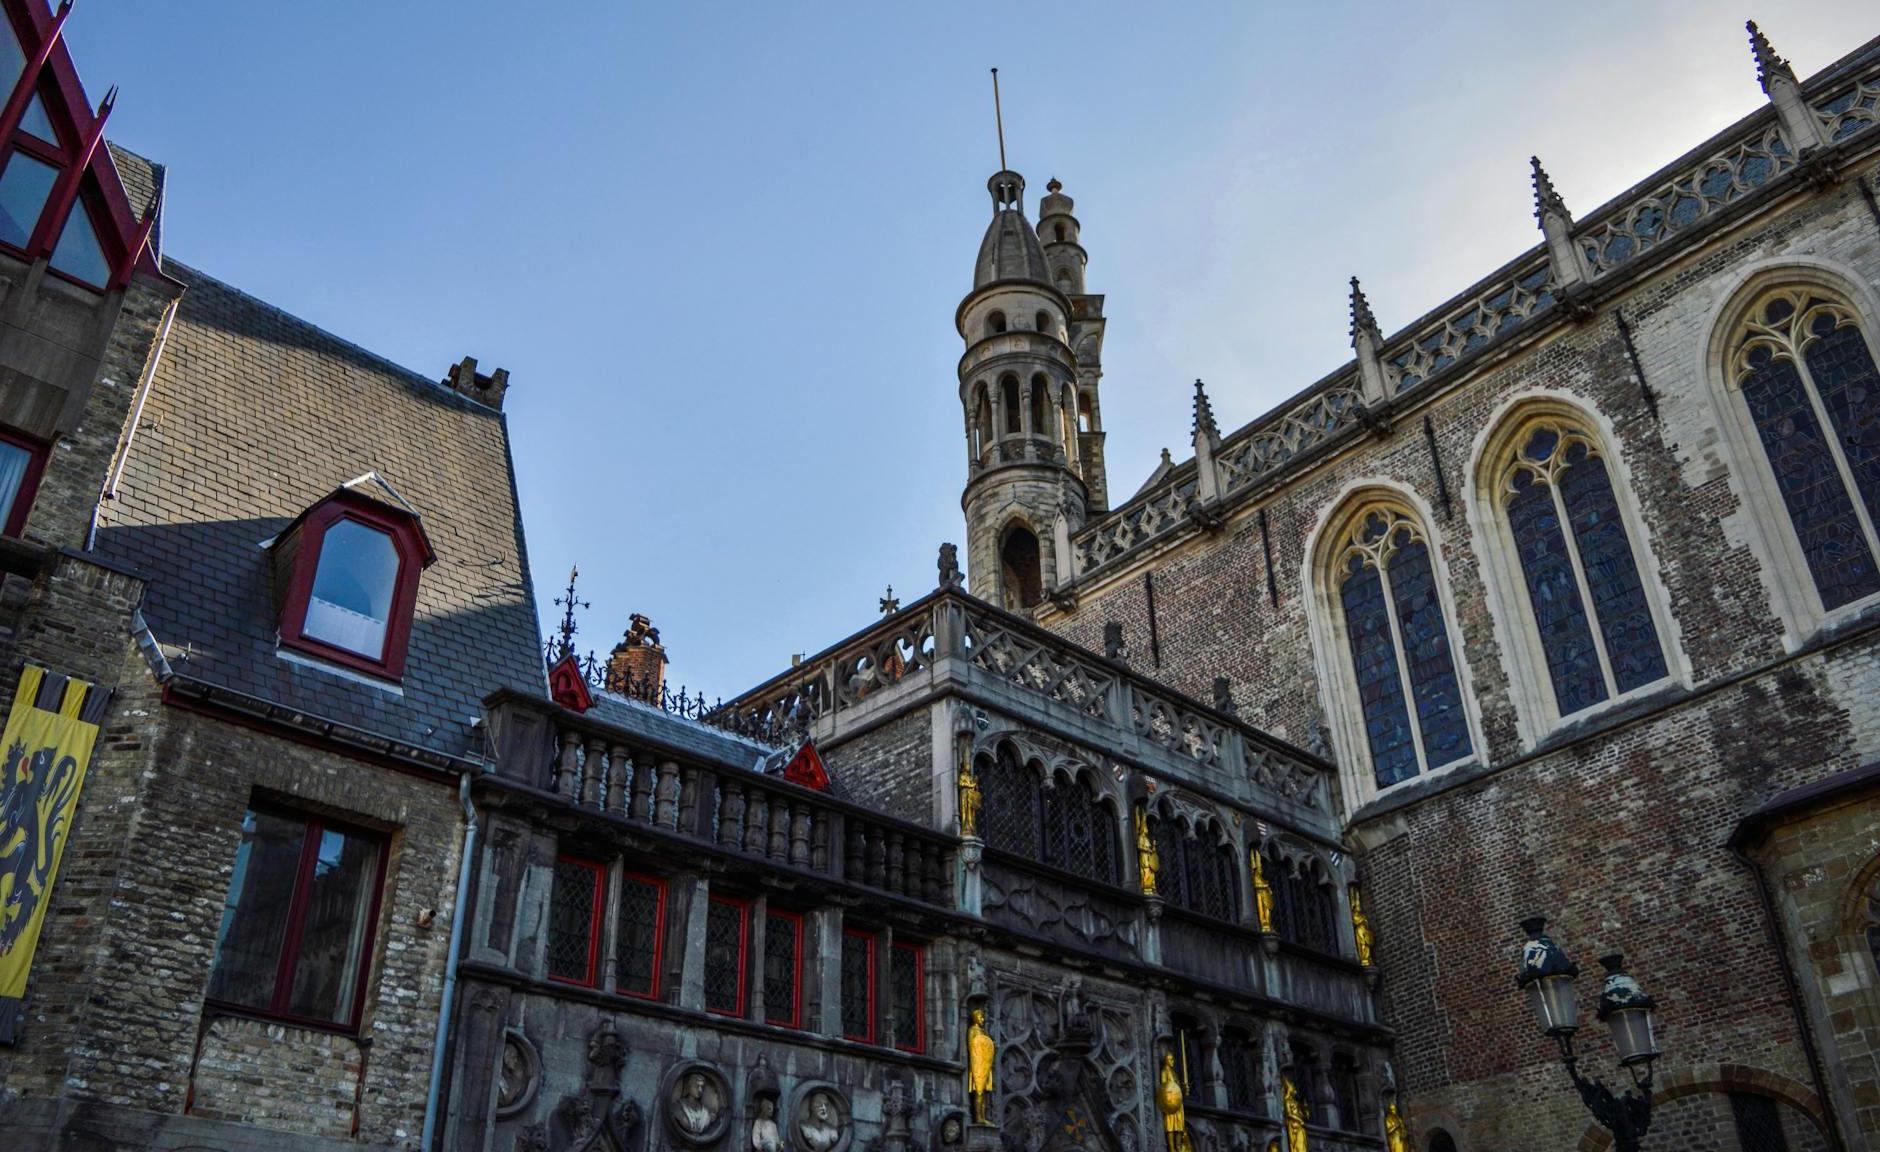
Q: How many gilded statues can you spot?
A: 8